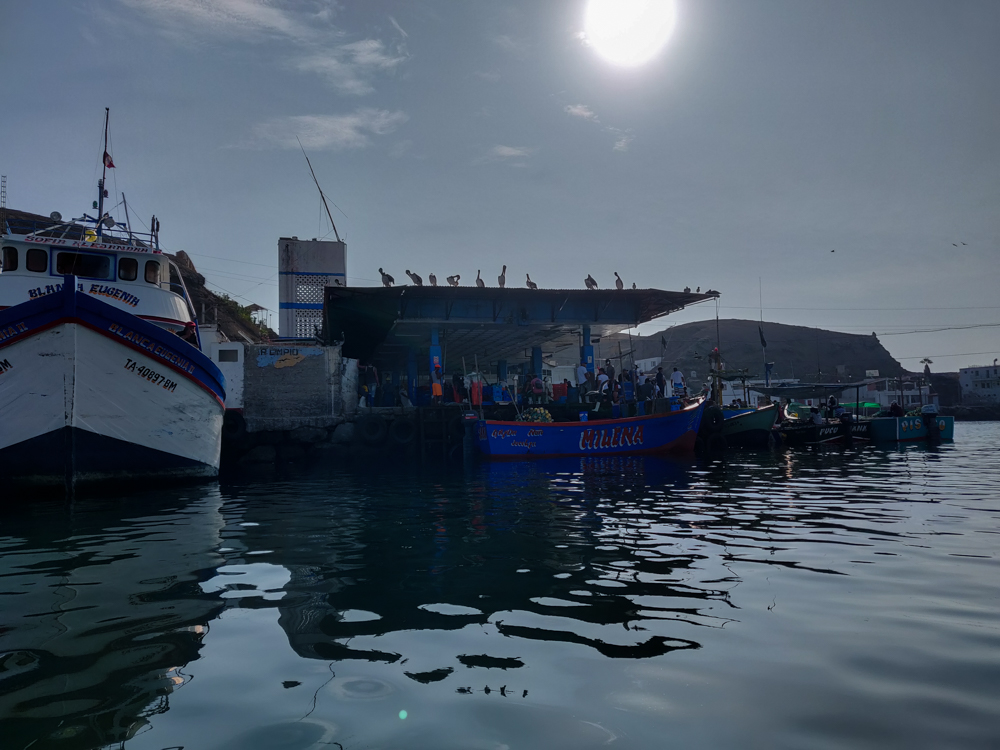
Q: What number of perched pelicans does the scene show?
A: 9